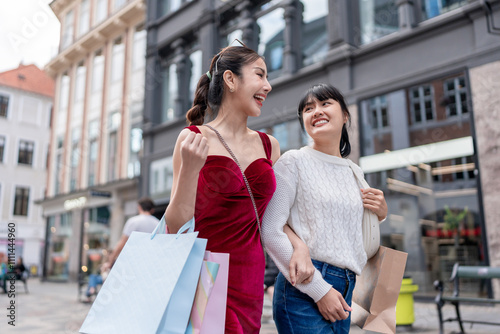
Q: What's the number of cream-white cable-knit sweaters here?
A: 1